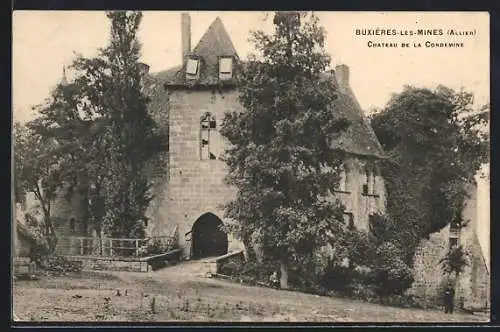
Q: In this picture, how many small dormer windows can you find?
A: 2